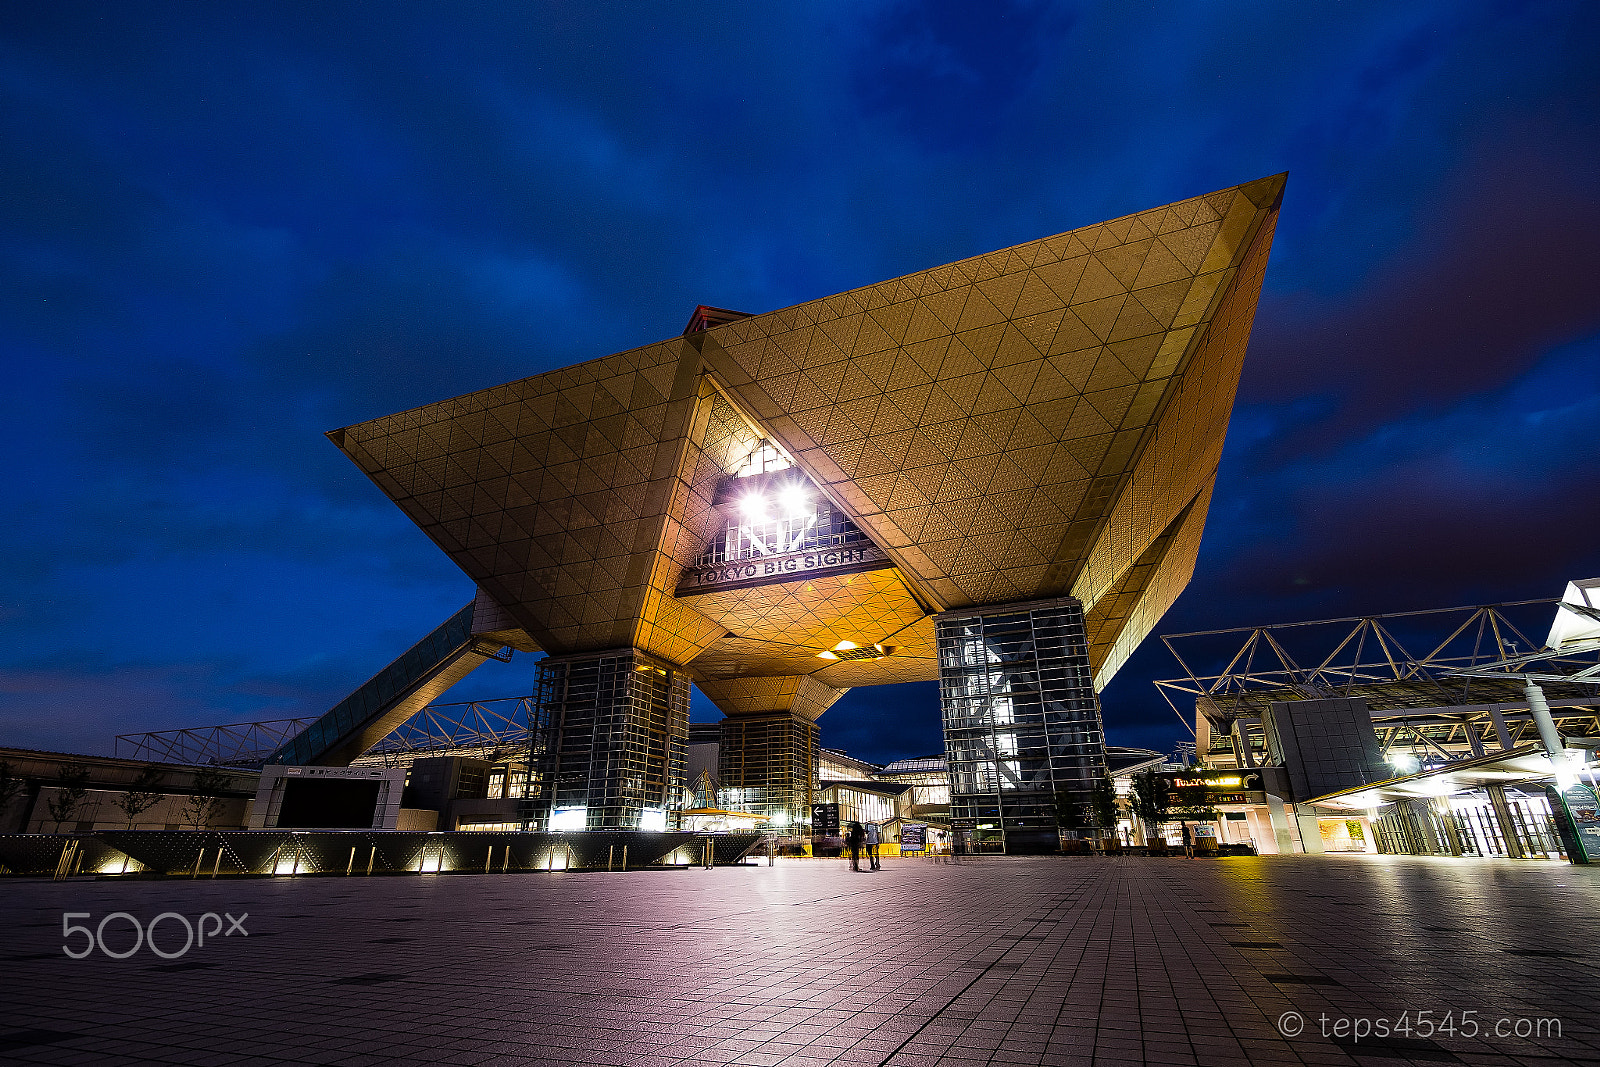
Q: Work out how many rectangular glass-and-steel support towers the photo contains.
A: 3